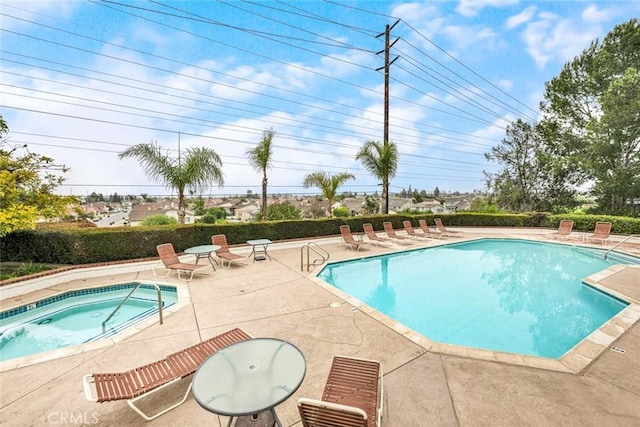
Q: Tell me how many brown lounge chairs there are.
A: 12